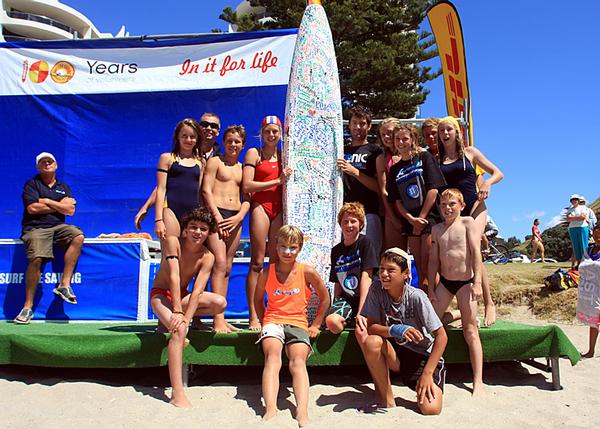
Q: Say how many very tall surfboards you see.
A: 1